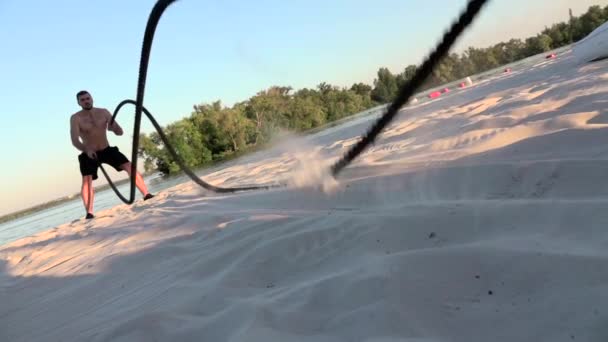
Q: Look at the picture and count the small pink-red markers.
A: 5